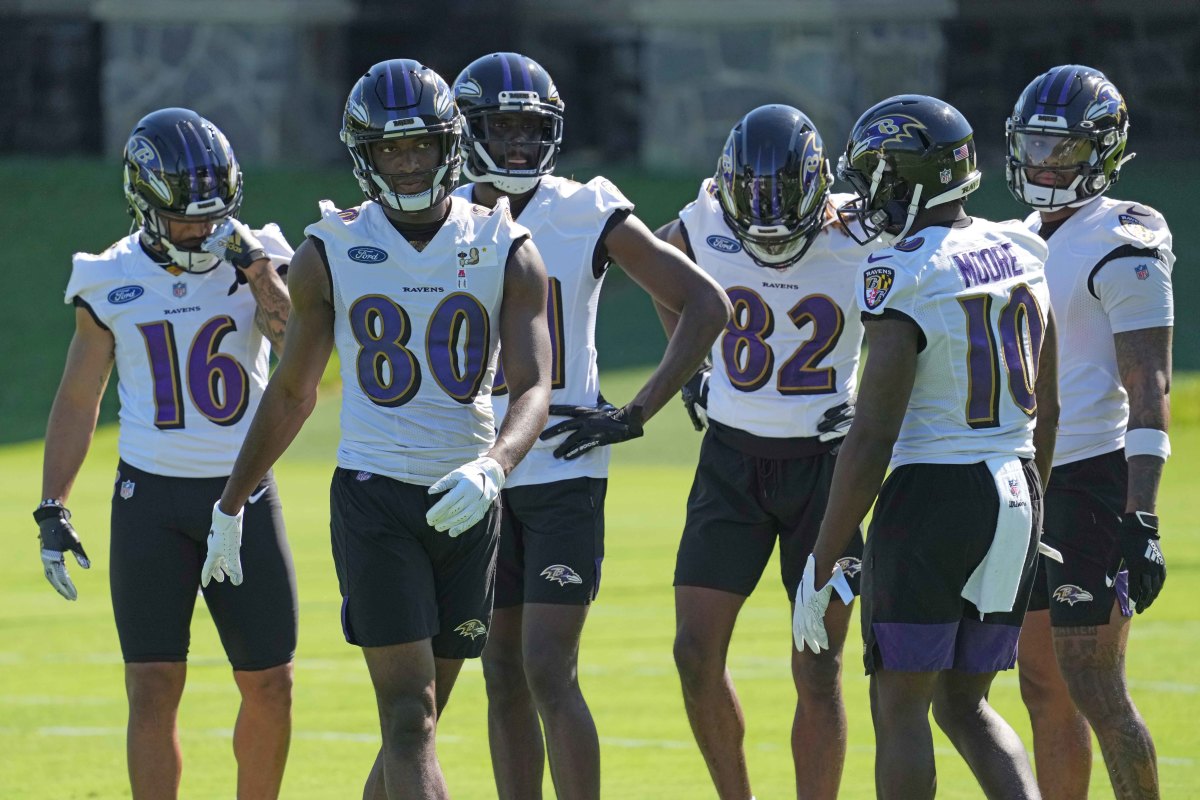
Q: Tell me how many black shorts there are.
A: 6